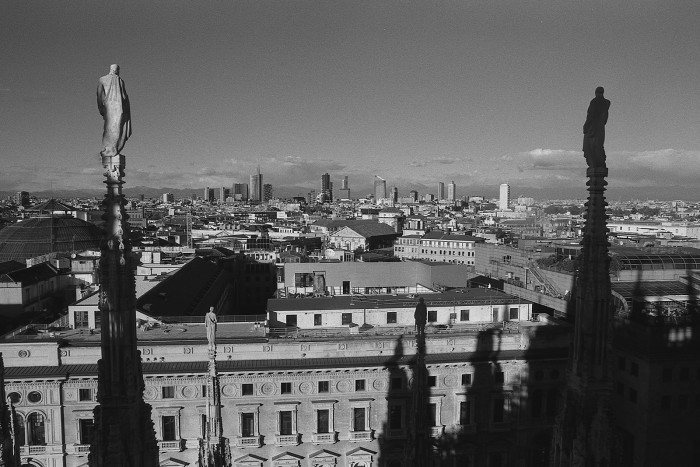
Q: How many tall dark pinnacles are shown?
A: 2